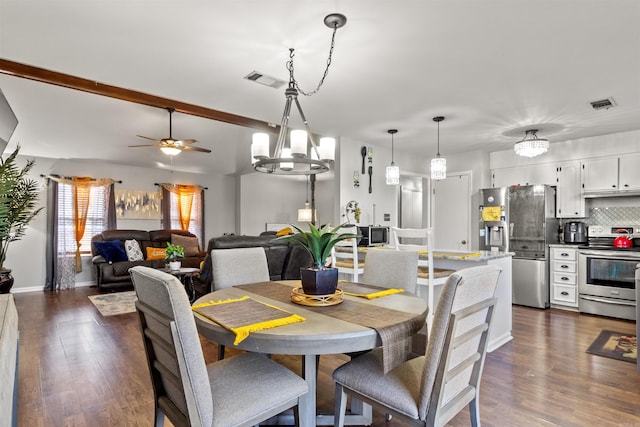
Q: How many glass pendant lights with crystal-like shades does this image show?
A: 2